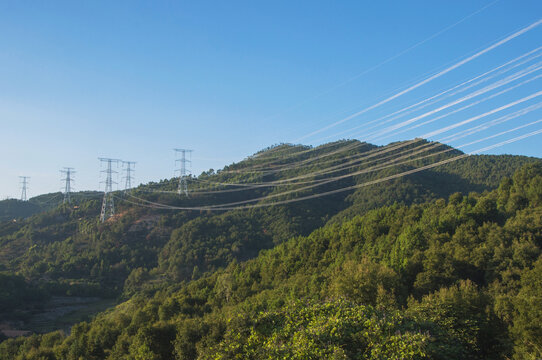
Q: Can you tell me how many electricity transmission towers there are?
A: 5